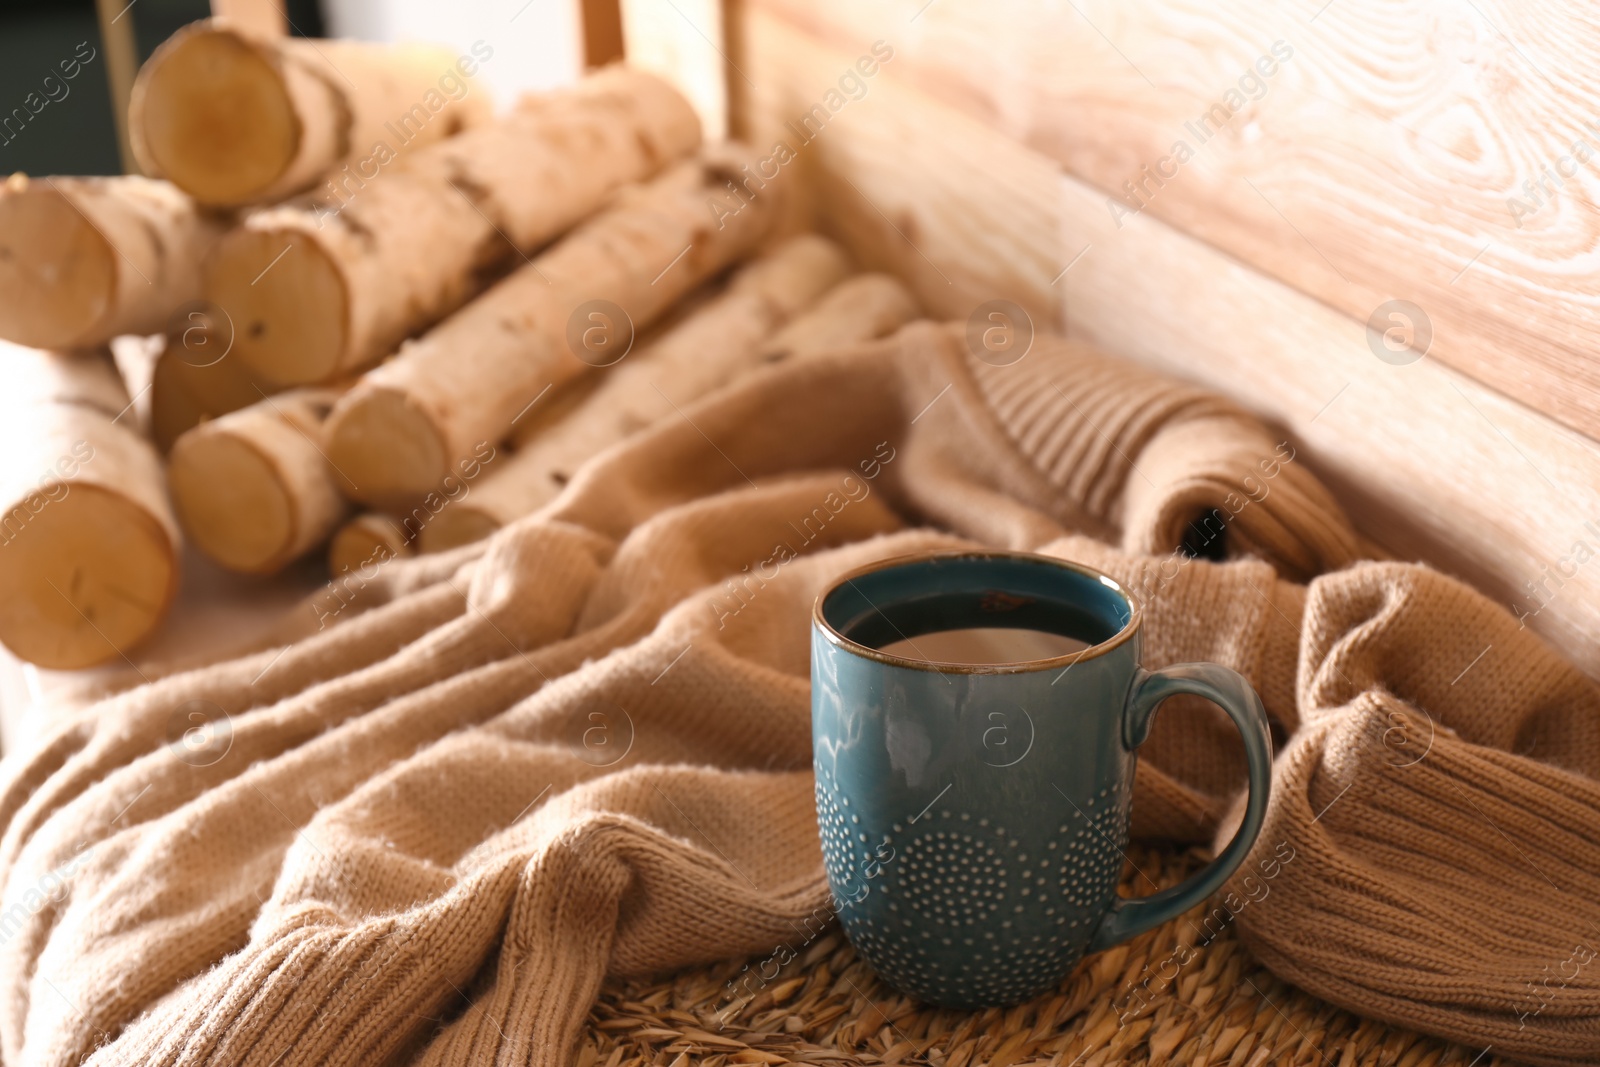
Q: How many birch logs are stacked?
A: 10